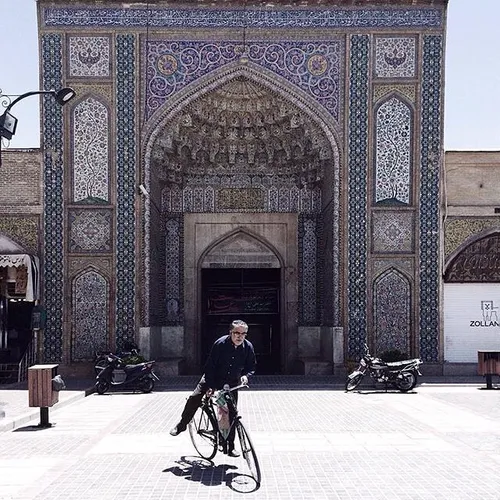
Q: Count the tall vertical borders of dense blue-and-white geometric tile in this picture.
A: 4